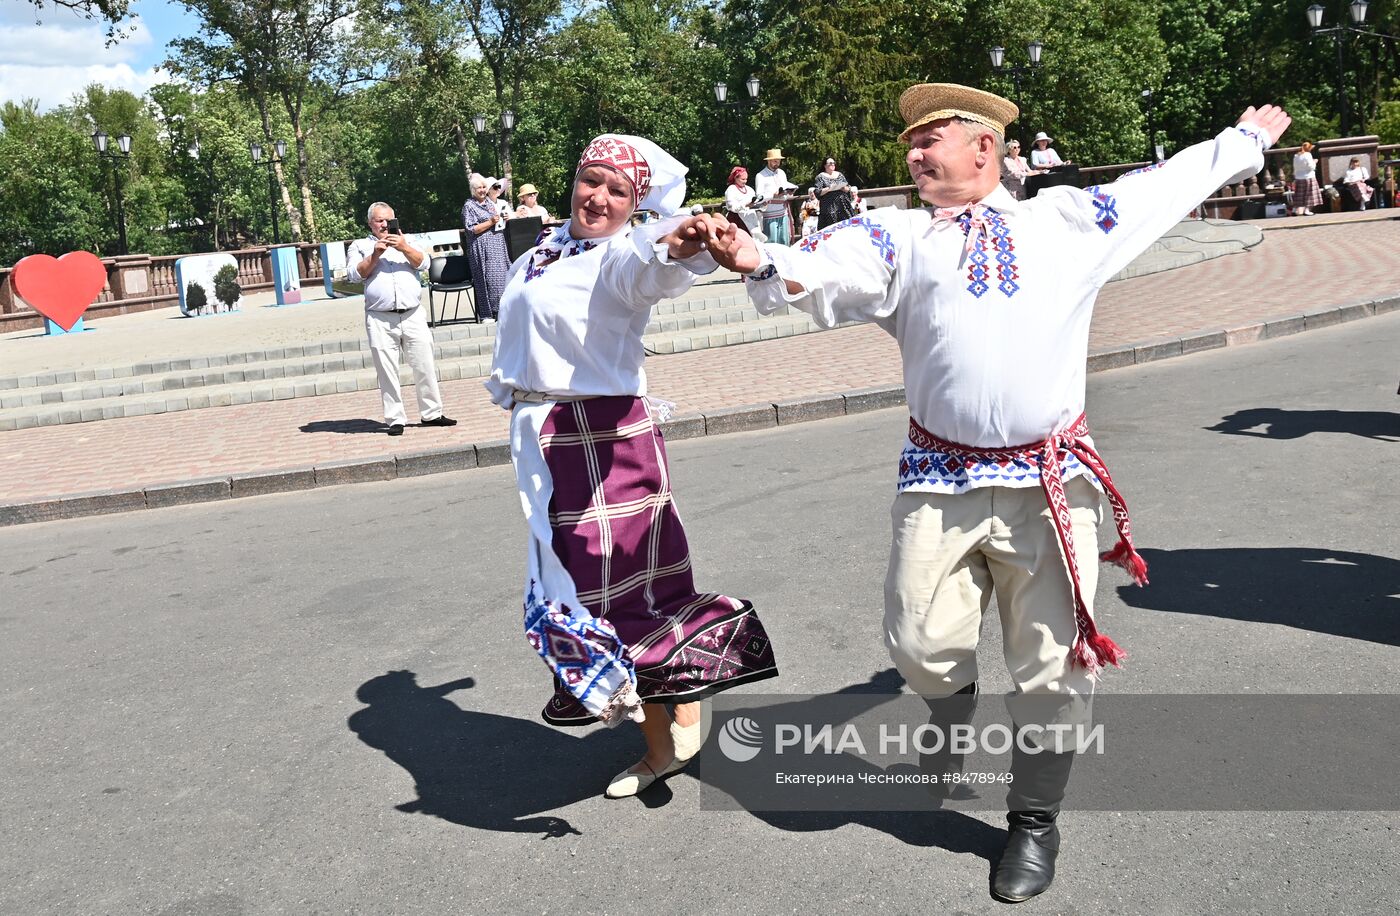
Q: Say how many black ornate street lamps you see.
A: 6